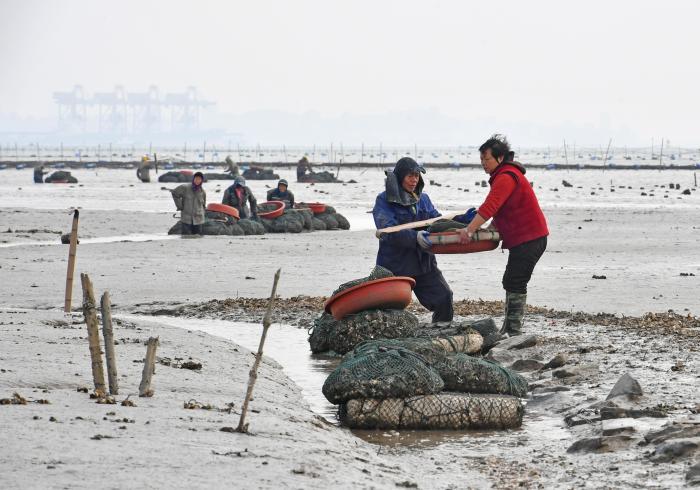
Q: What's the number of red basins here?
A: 5